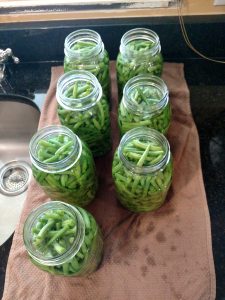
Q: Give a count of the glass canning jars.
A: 7